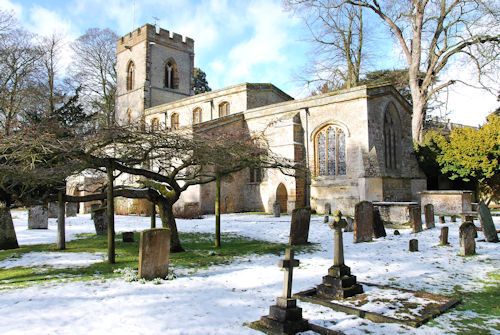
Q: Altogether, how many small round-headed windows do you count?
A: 4